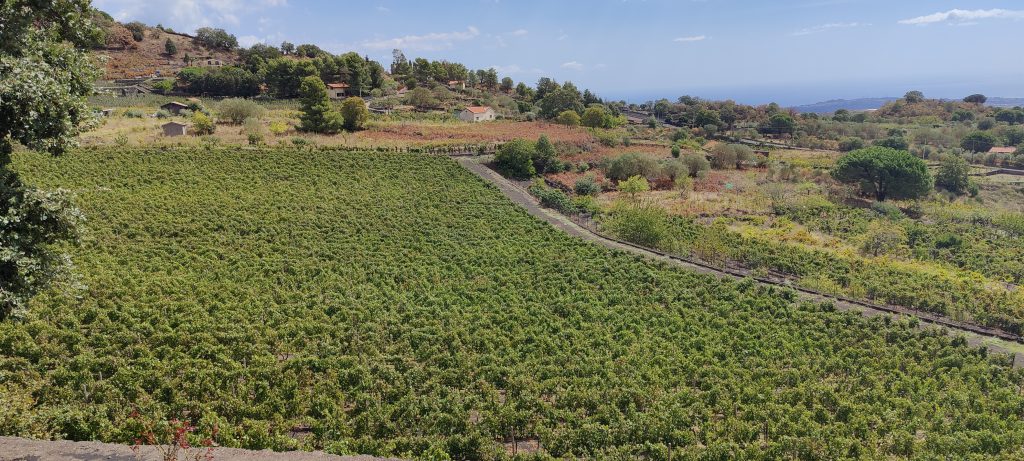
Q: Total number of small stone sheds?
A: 2